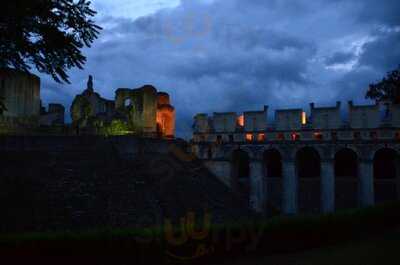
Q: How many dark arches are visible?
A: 5